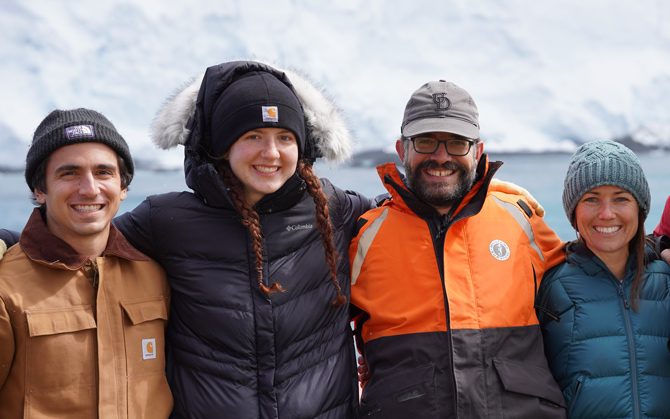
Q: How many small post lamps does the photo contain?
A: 0